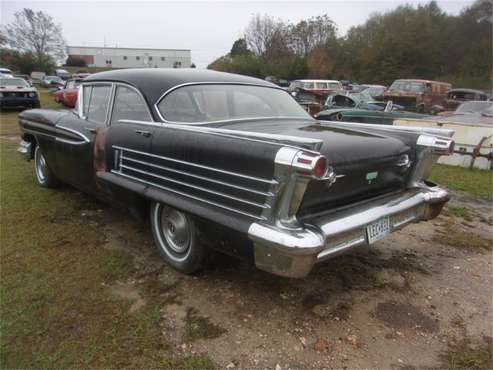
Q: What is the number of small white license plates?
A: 1